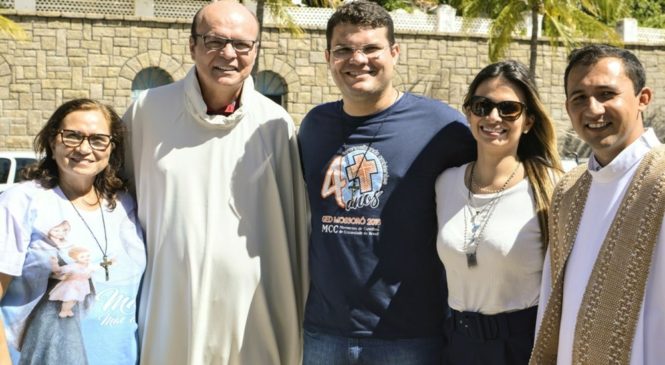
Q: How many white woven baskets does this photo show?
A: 0